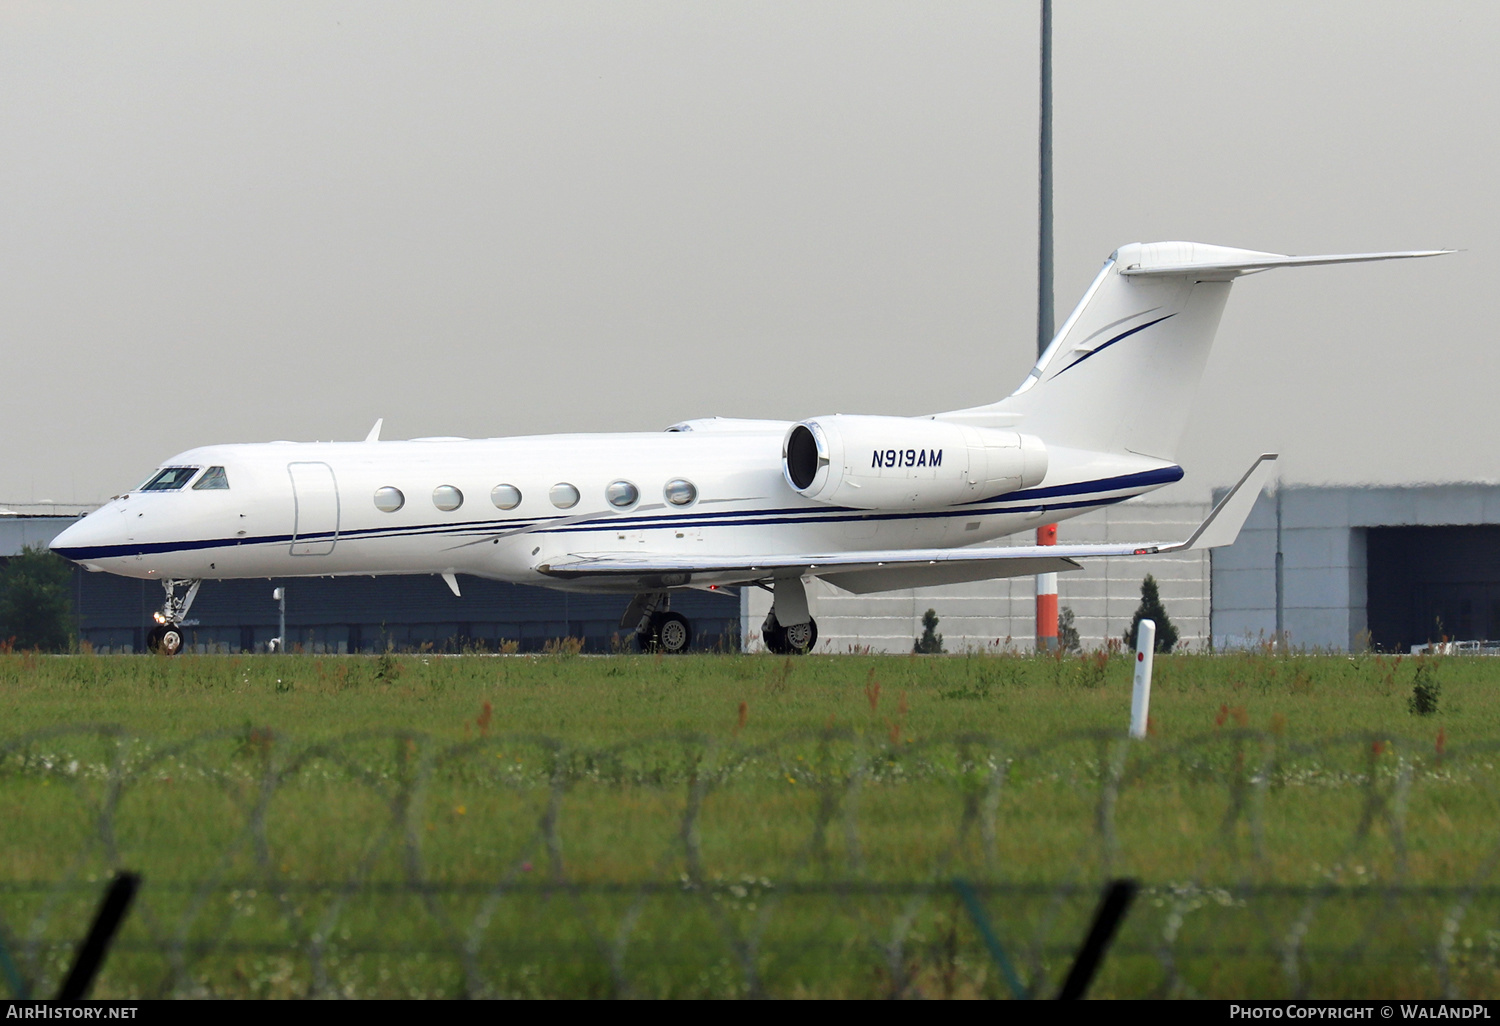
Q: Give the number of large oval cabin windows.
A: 6